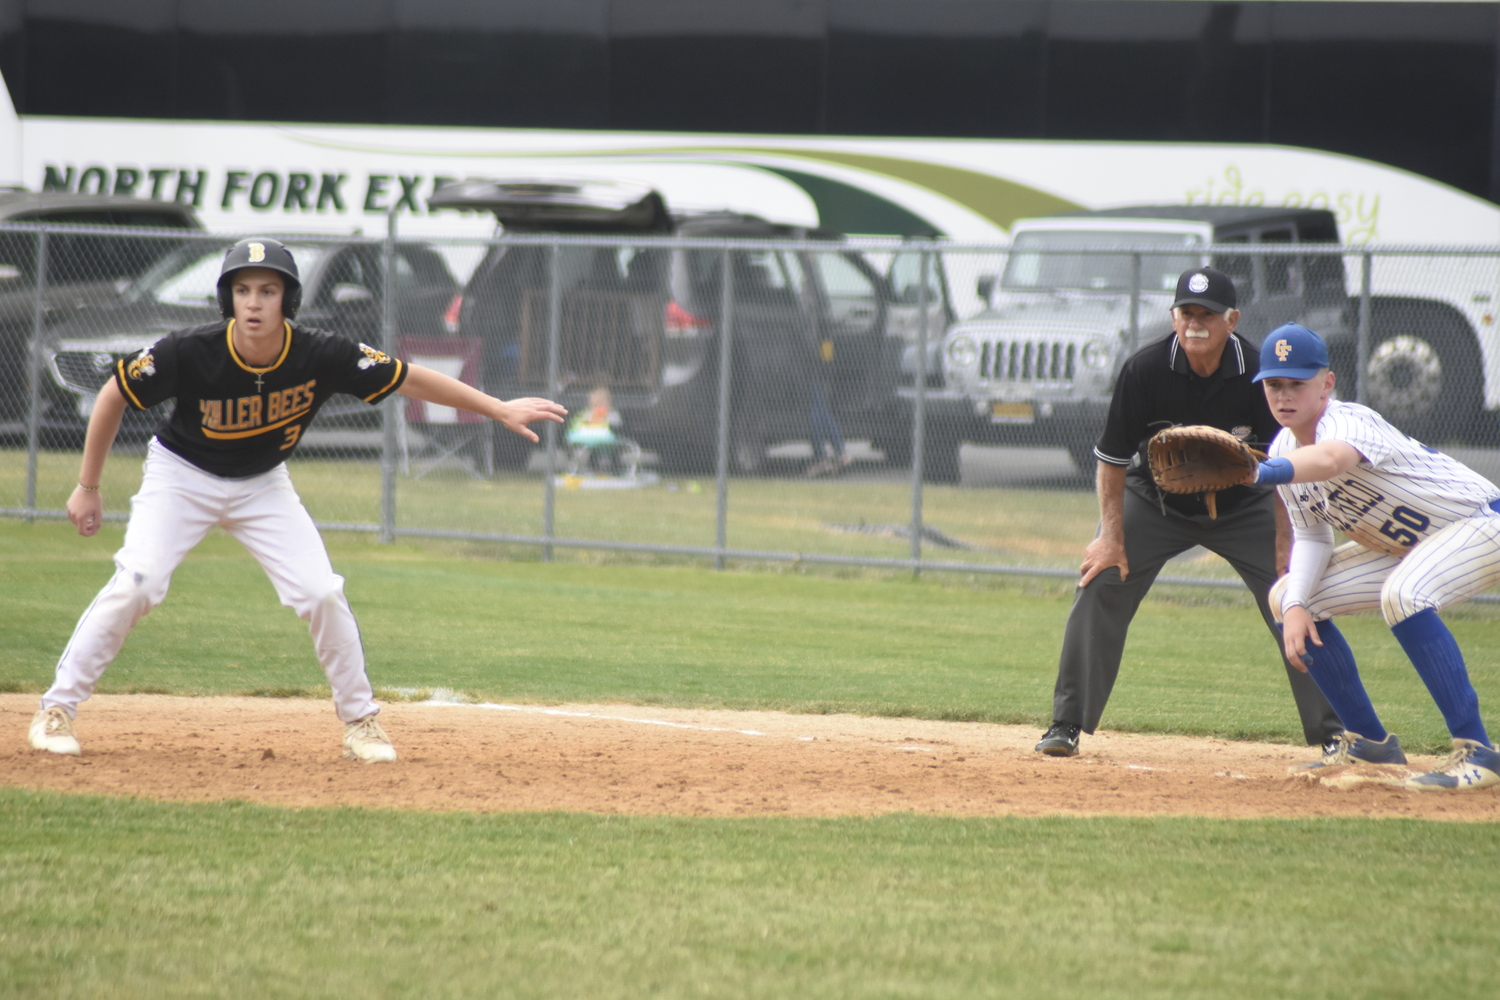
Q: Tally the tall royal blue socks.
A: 2